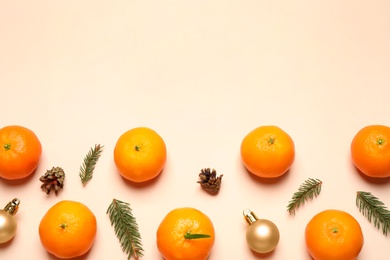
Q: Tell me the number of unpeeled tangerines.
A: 7